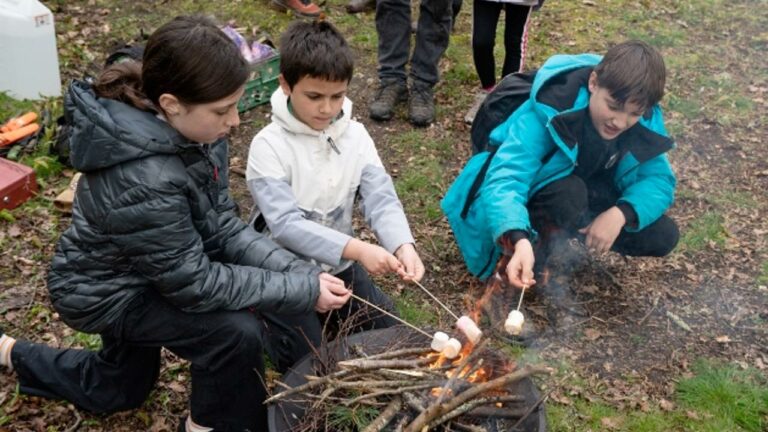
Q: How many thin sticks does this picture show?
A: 3